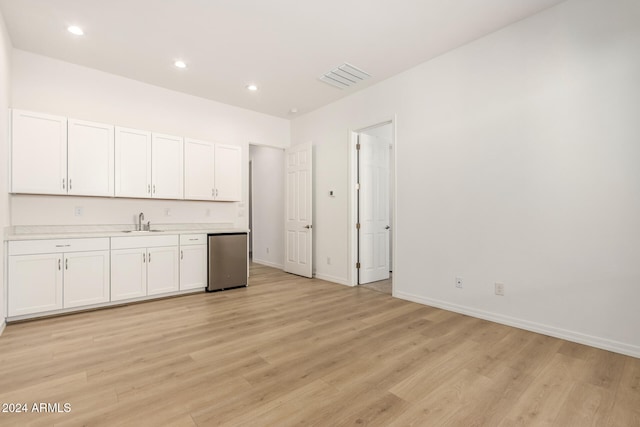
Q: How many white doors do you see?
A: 2